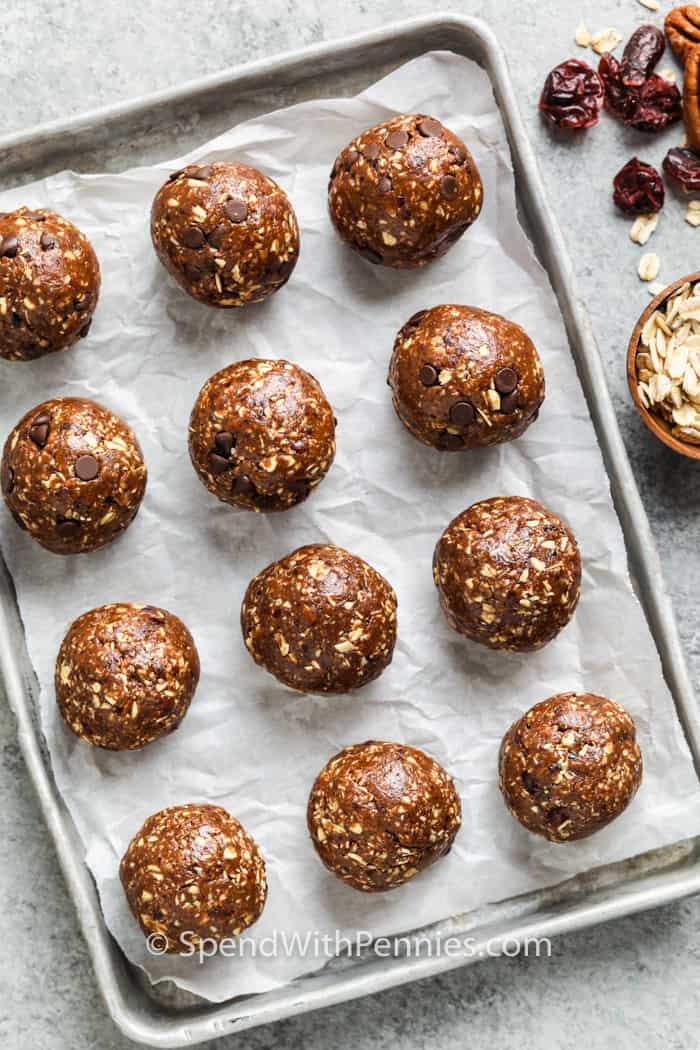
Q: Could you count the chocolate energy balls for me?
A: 12